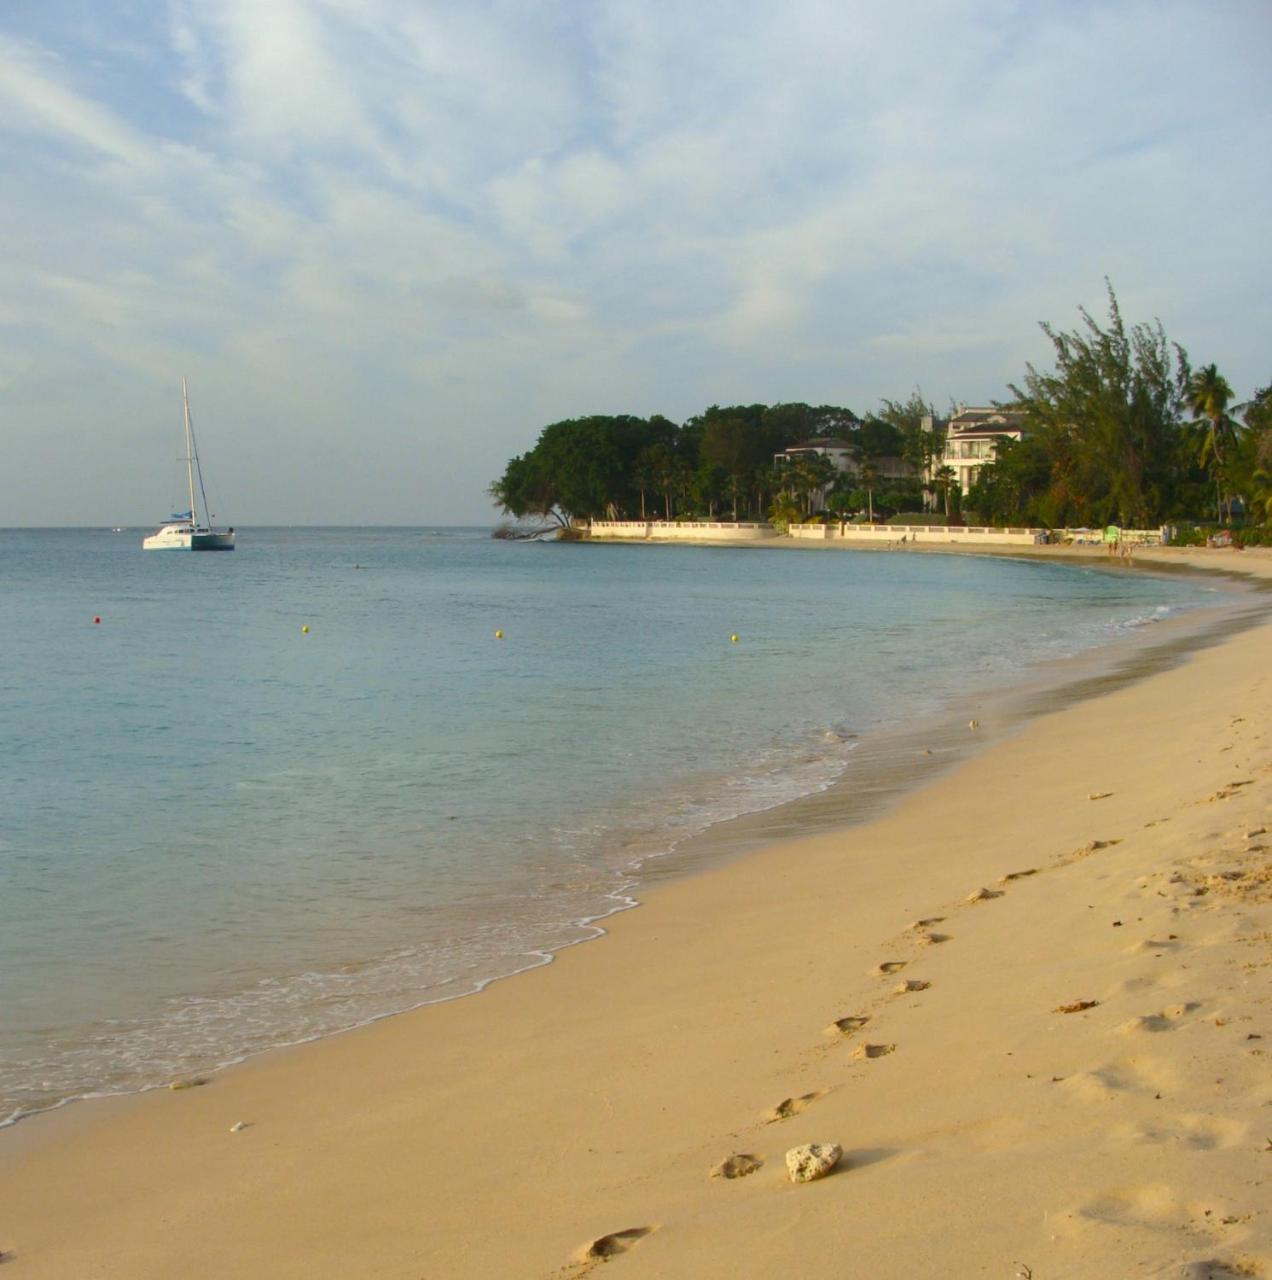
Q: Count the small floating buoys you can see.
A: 4